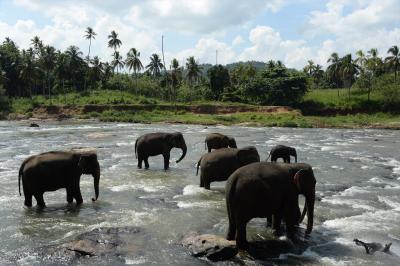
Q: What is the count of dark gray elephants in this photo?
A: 6